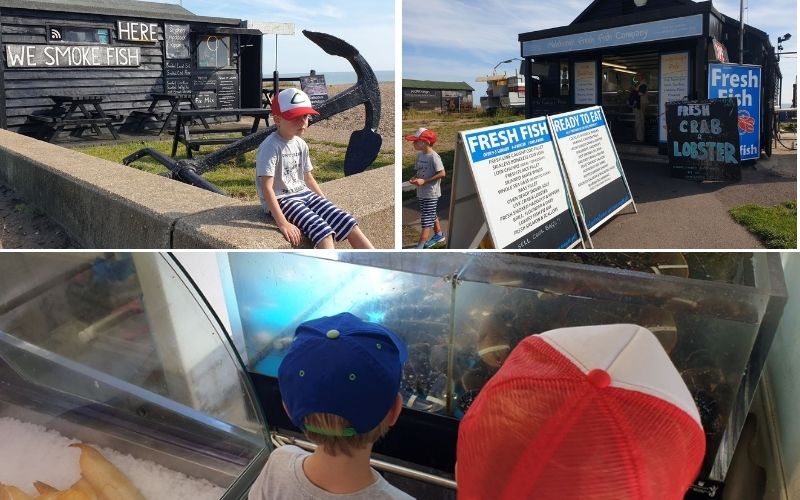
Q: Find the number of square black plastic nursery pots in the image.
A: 0